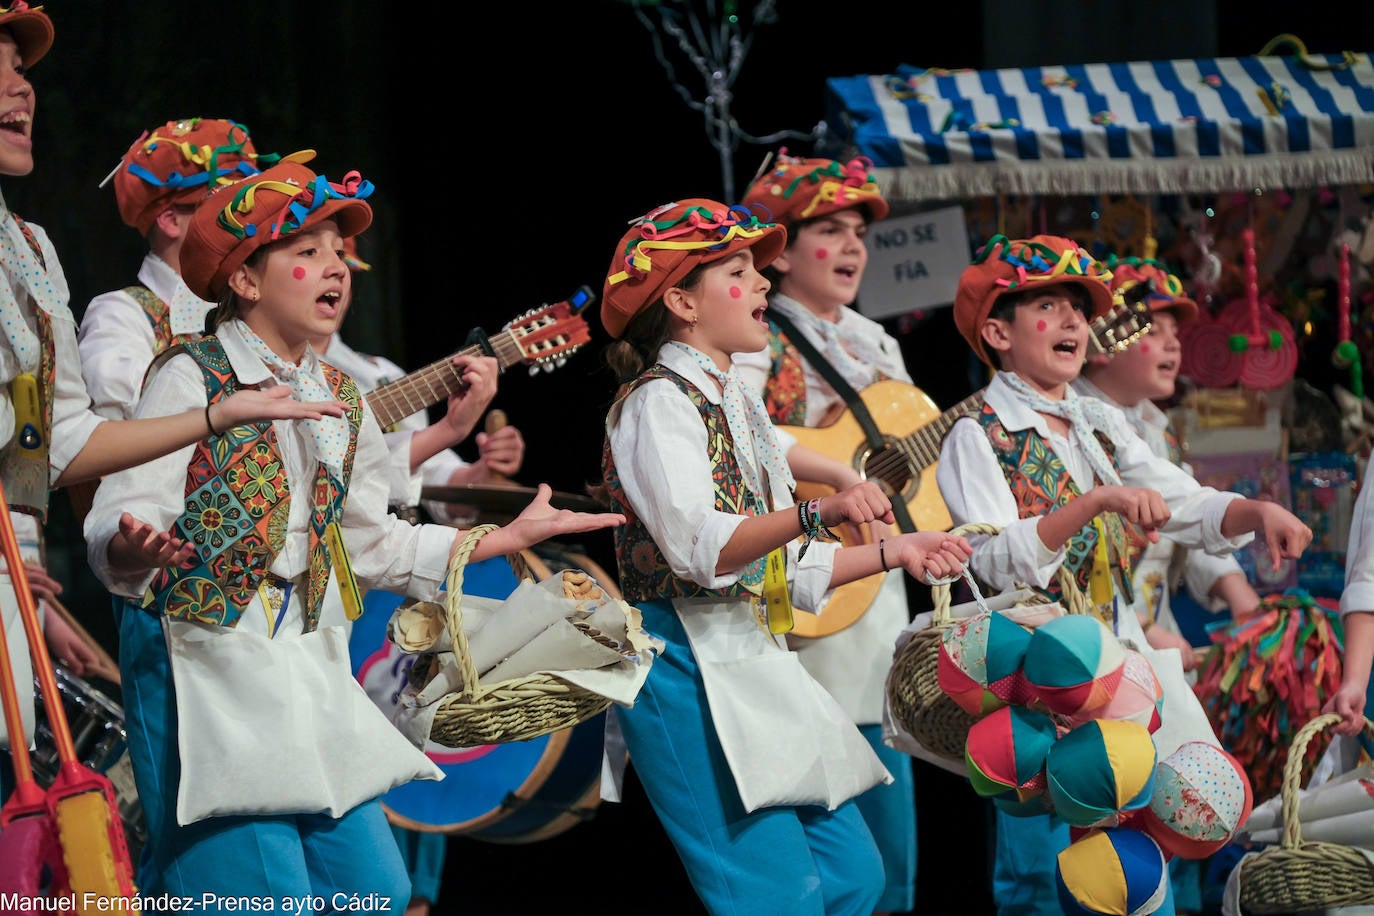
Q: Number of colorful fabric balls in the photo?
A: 7